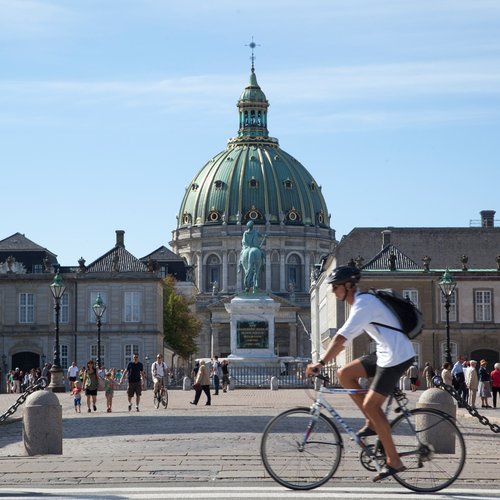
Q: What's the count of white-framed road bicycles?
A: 1